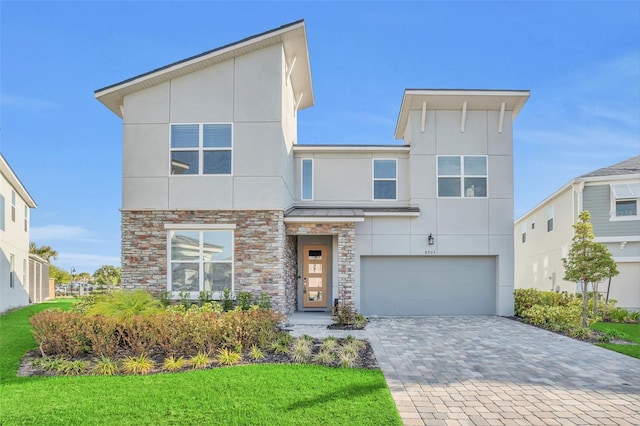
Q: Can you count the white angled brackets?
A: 5